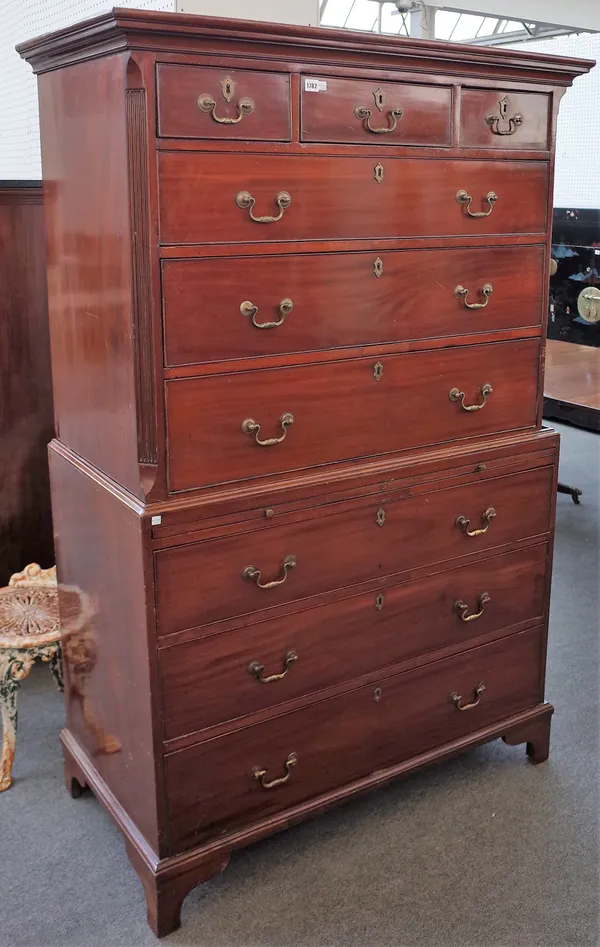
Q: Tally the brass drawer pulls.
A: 15